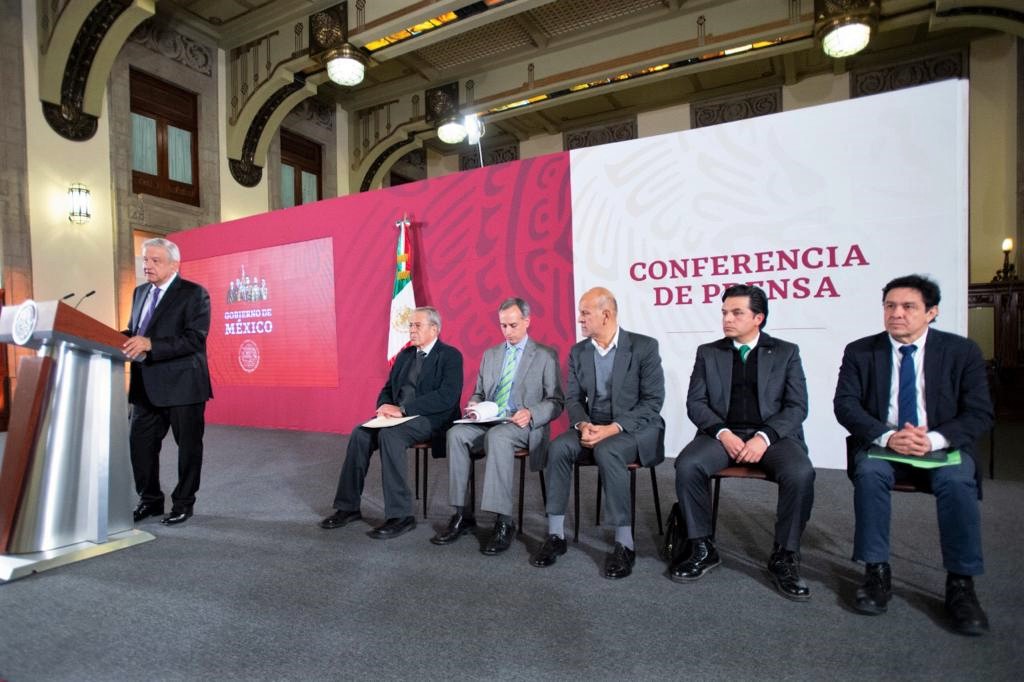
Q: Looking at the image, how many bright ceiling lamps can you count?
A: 3